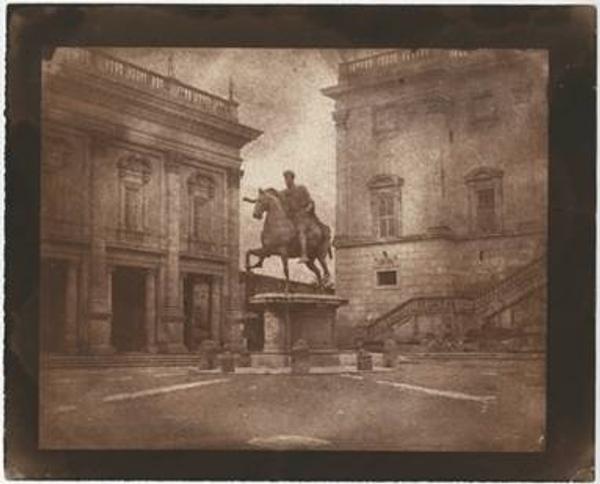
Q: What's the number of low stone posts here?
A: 5